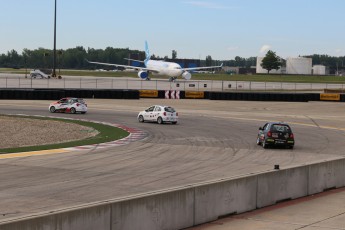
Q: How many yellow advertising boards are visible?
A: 3